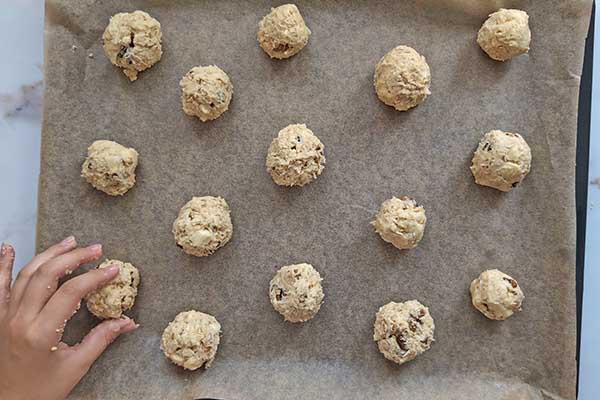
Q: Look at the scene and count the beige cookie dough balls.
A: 15